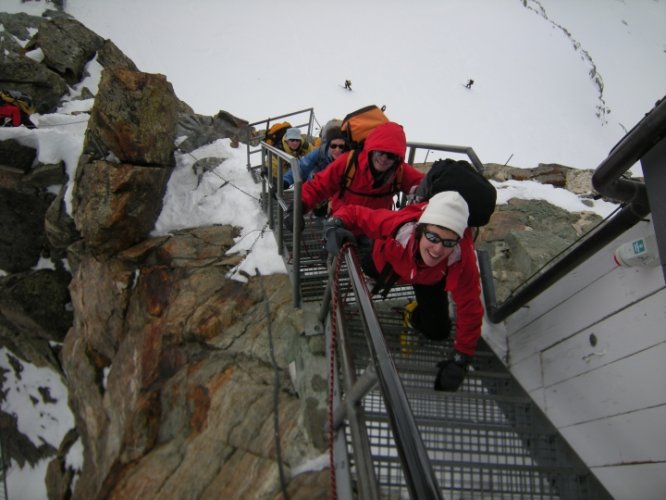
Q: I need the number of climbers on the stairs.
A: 4